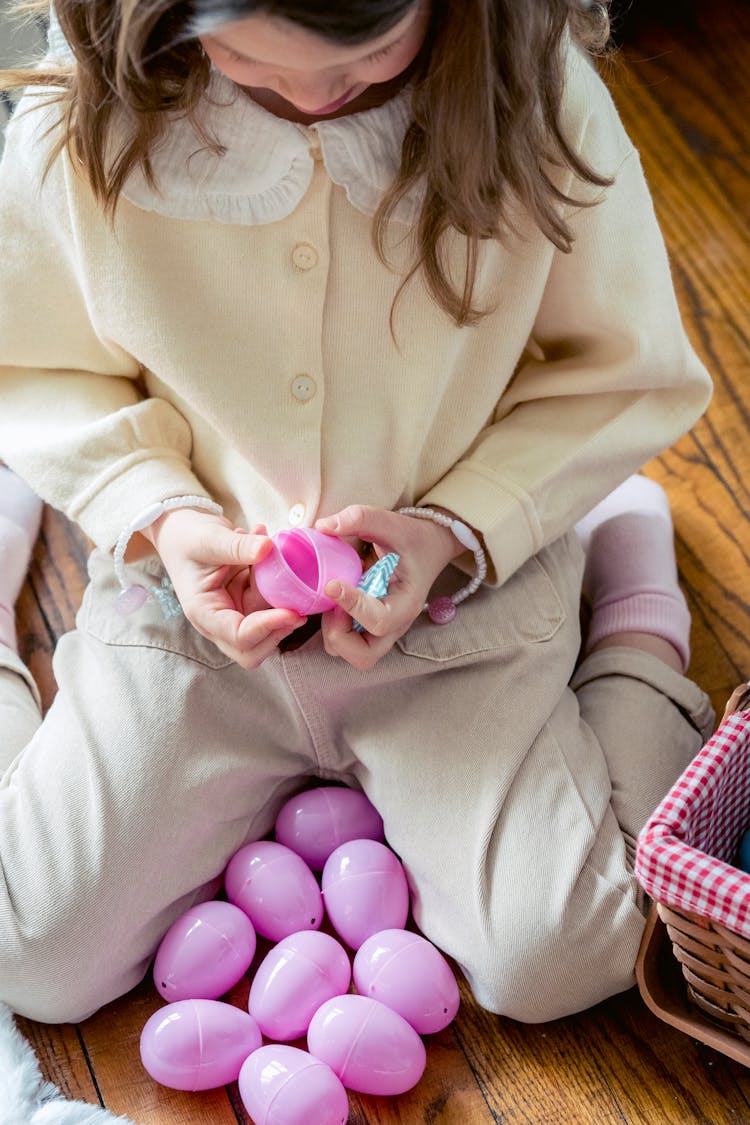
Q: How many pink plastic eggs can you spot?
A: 10